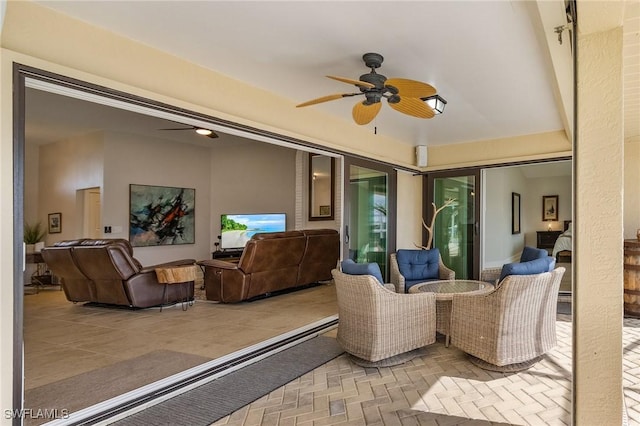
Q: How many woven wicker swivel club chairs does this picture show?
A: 4